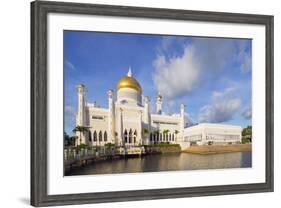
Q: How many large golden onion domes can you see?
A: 1